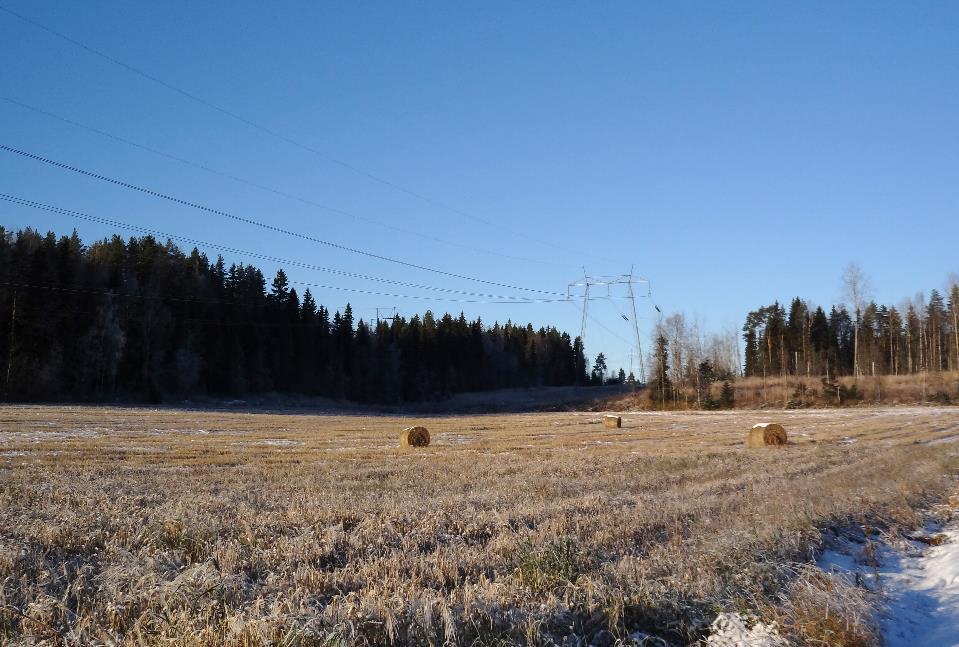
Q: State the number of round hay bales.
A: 3